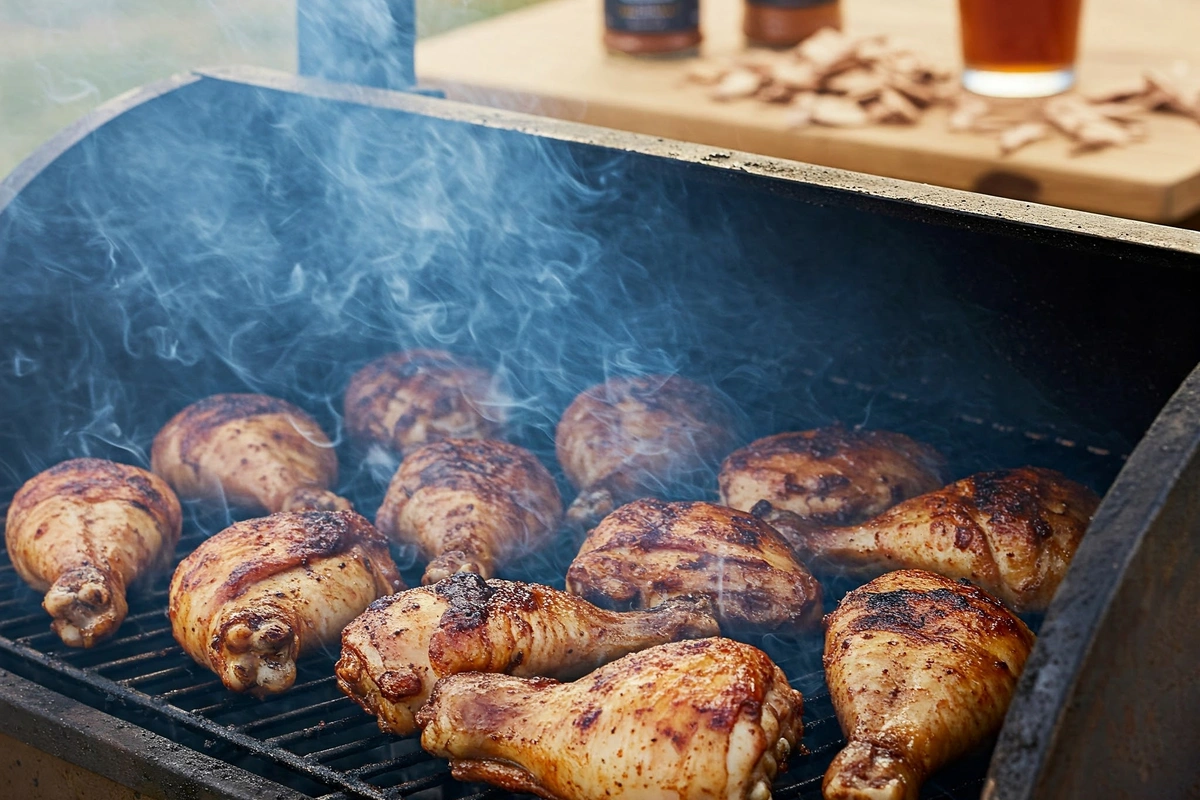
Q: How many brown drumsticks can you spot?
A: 12